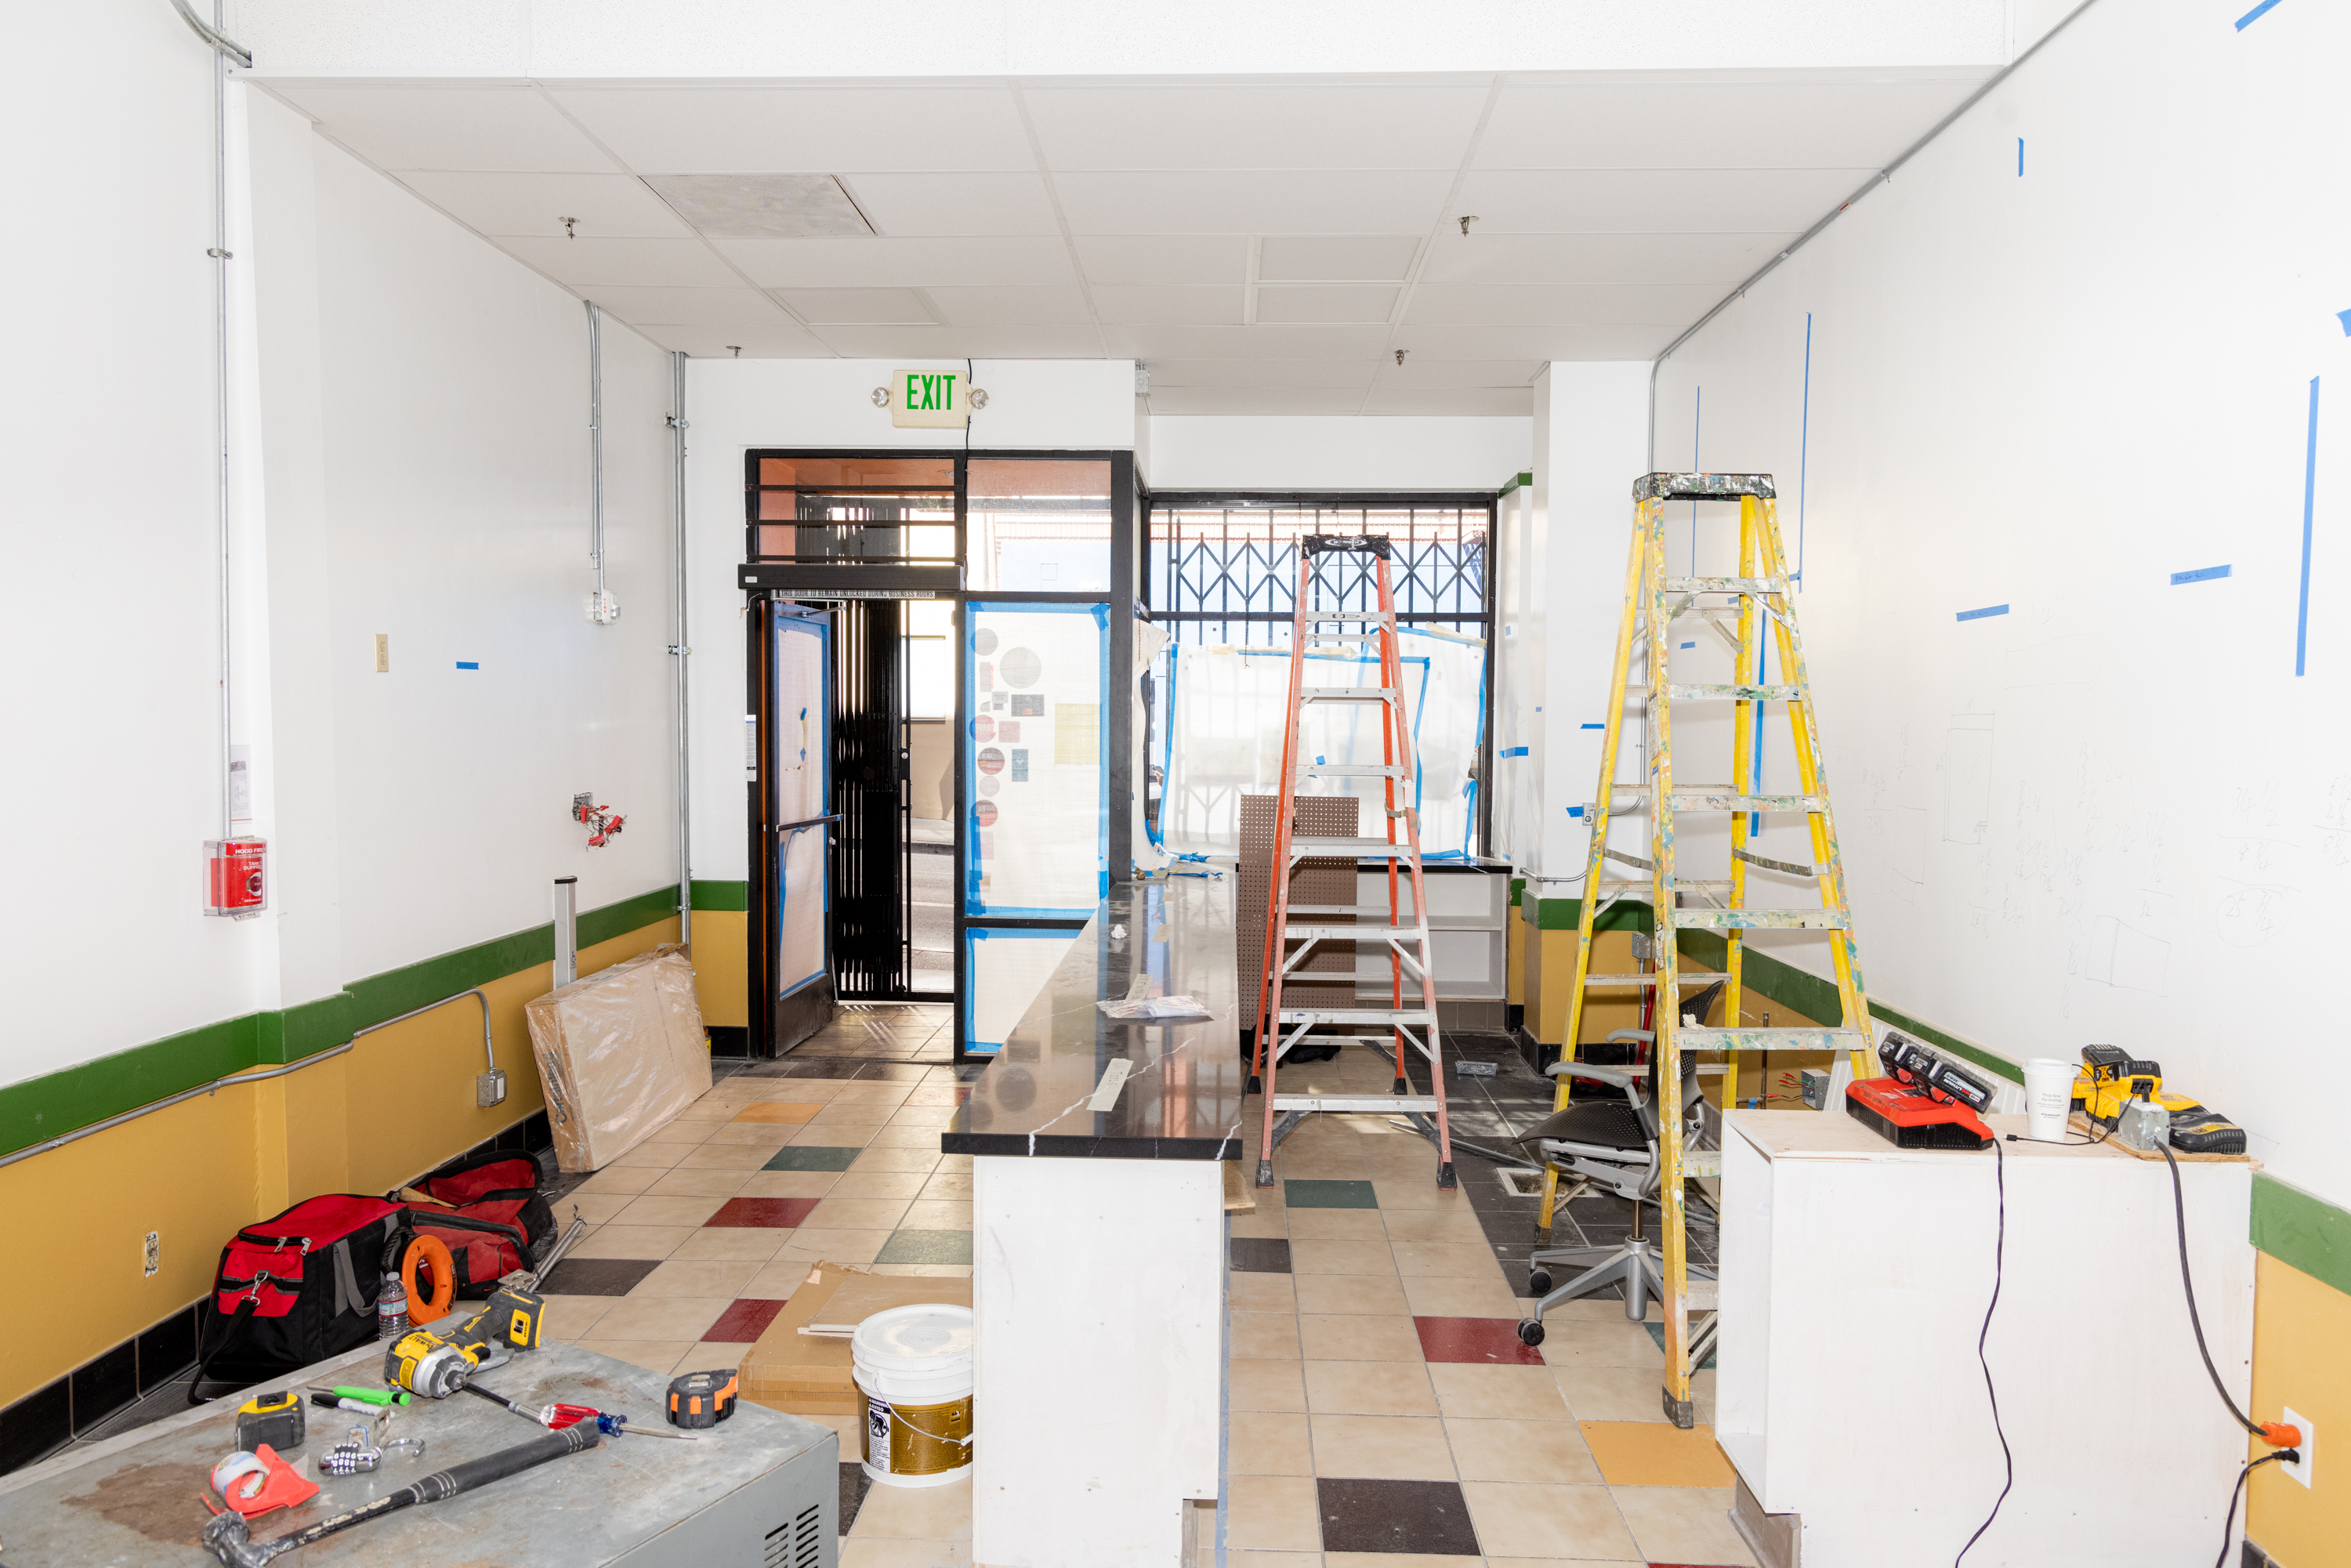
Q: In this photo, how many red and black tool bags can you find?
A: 2